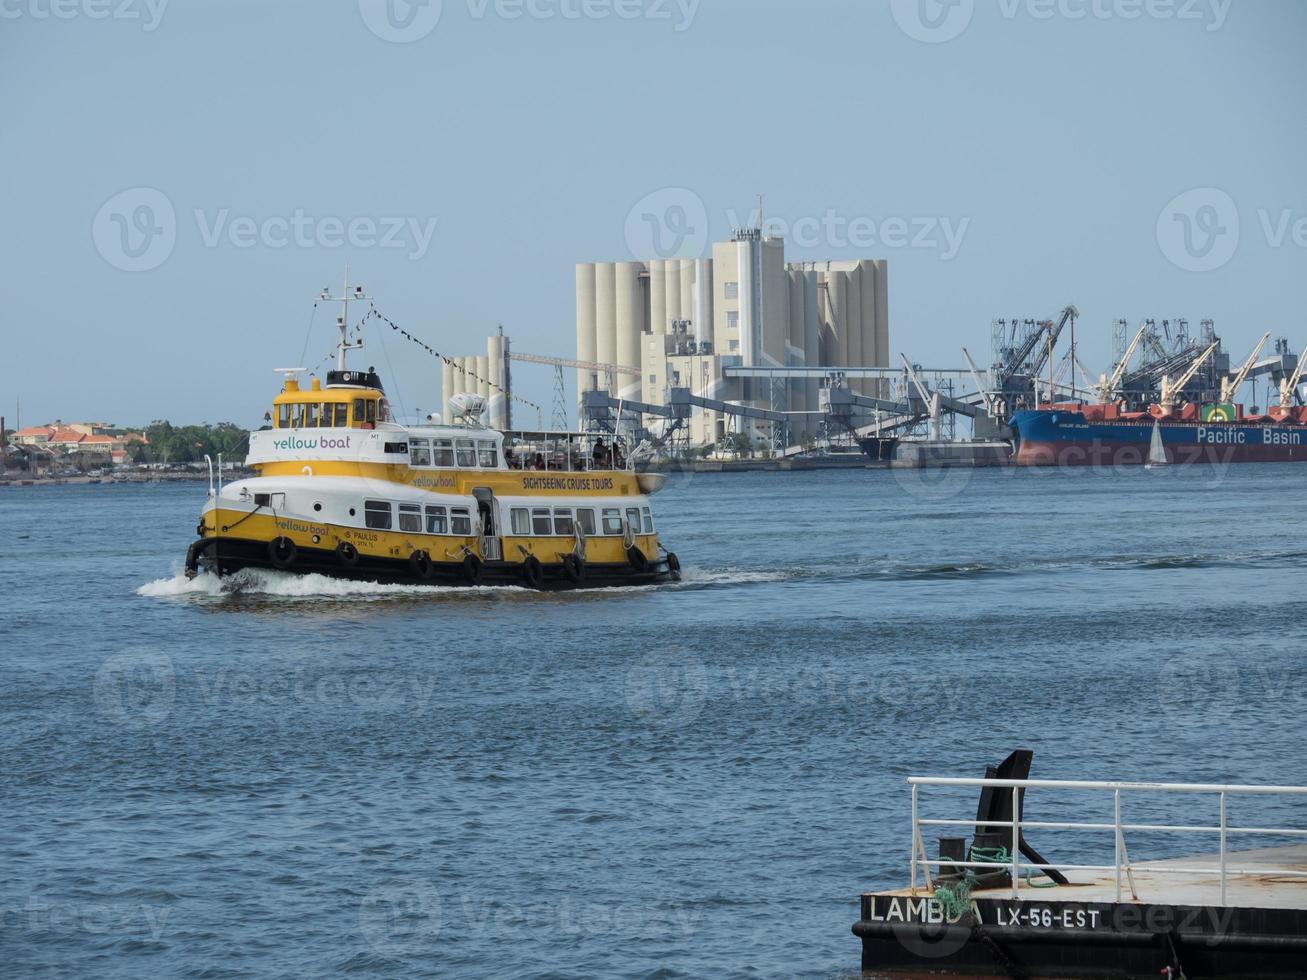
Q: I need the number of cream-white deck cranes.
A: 4